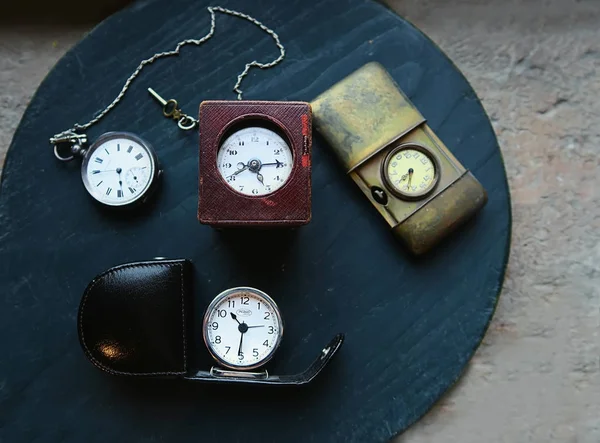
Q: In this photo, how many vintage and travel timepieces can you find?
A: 4